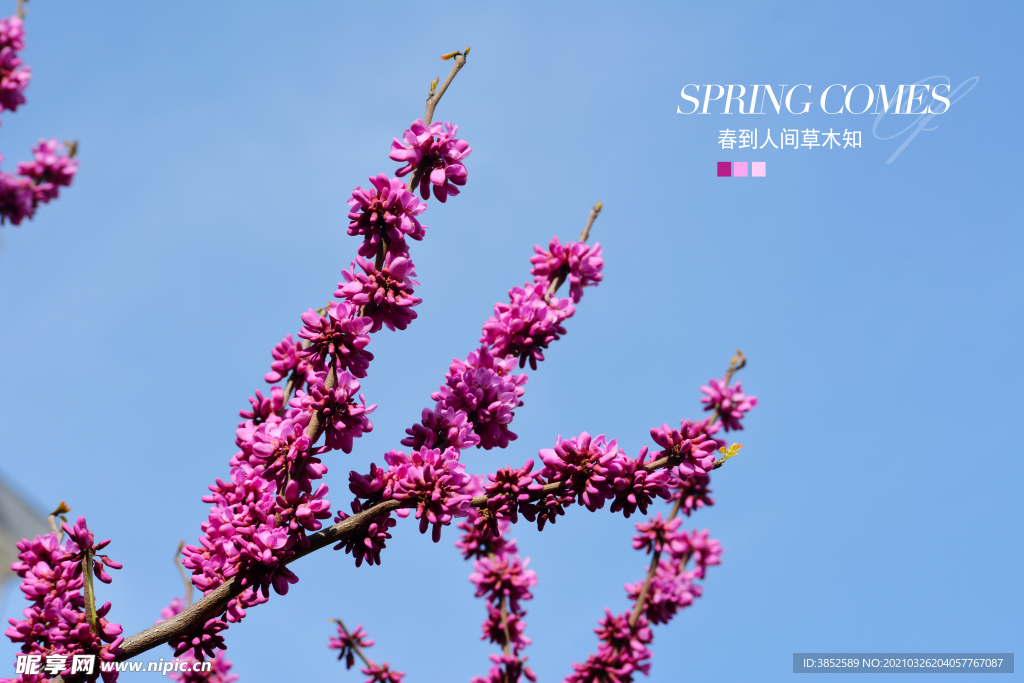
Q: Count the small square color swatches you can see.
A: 3